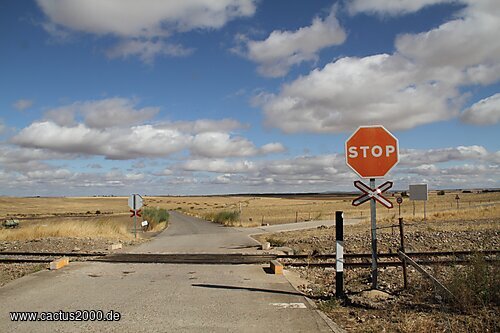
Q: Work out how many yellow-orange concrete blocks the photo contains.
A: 2